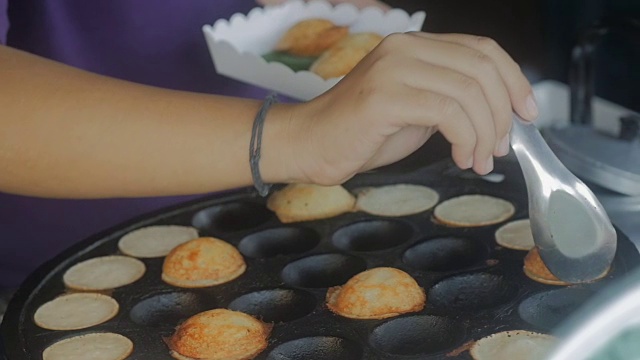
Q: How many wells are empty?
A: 11